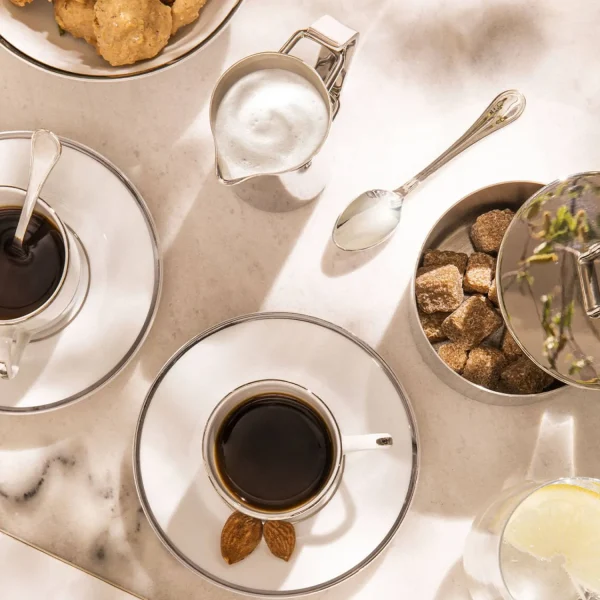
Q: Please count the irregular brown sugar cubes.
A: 11